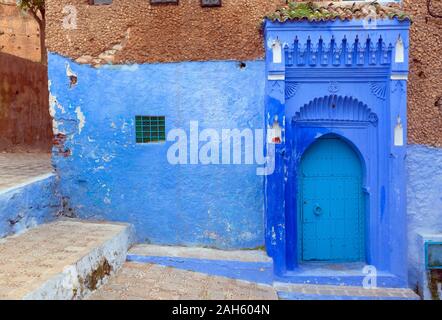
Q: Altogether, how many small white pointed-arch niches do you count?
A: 4